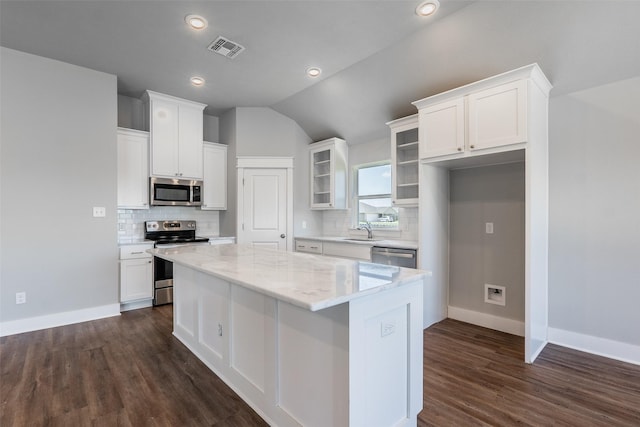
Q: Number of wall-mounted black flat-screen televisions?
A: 0